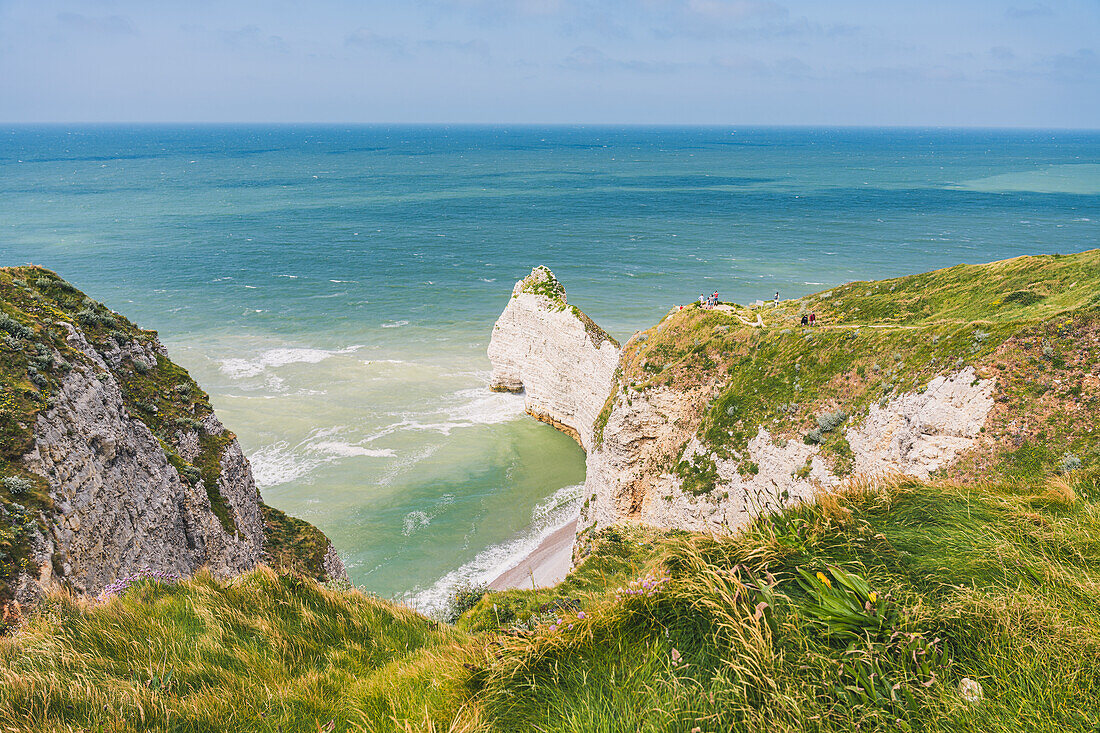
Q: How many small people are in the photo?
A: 8